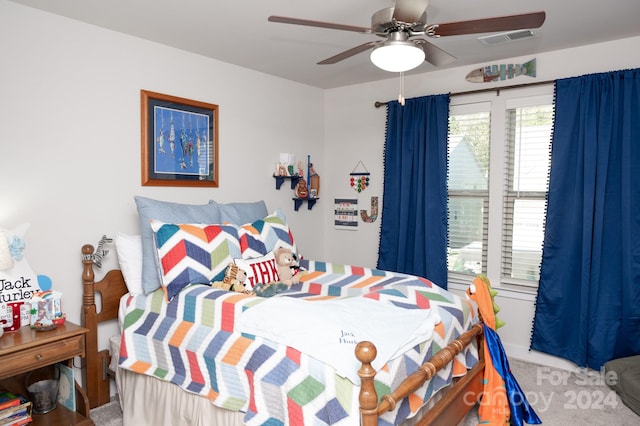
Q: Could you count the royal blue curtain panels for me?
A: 2